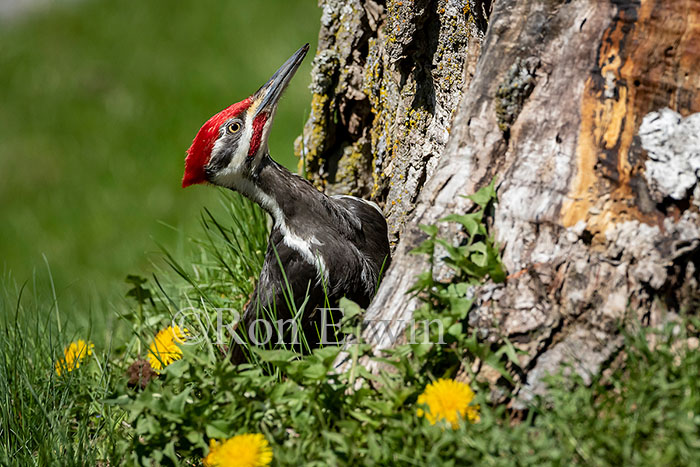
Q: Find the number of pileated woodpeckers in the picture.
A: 1